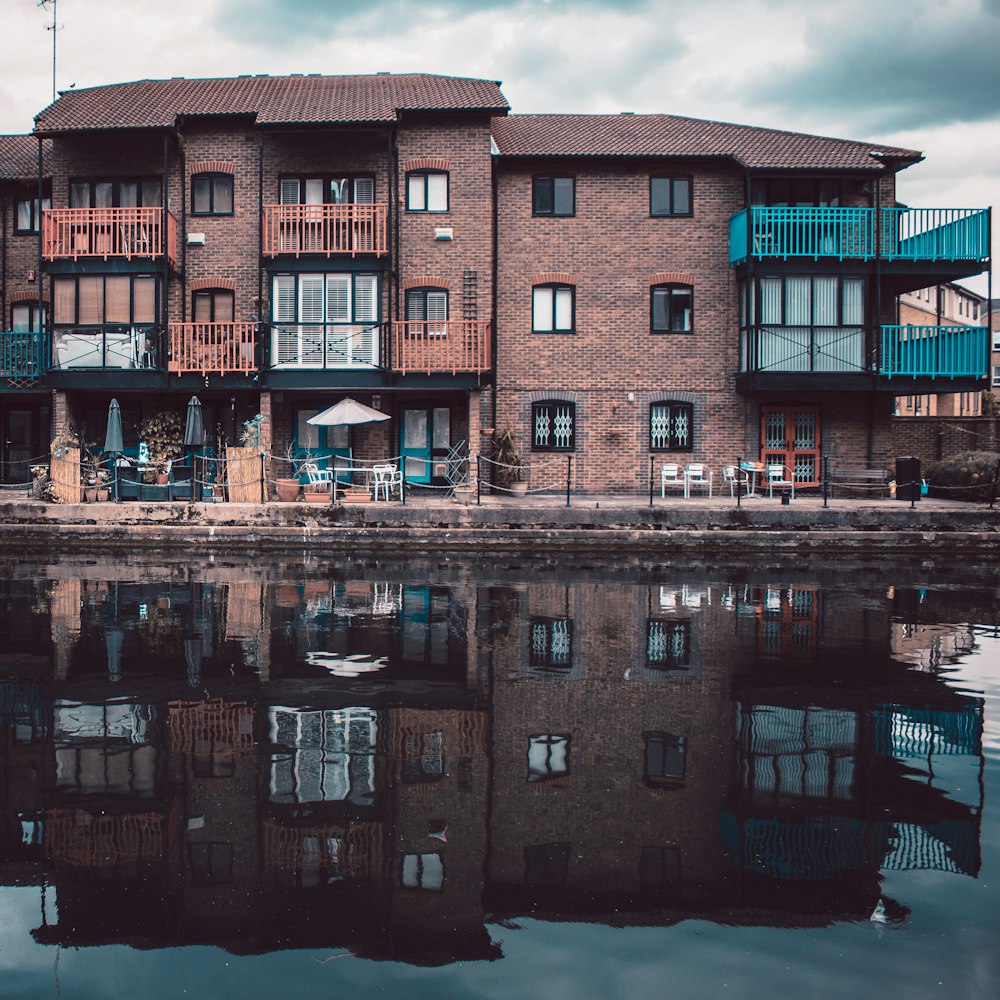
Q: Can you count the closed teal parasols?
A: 2